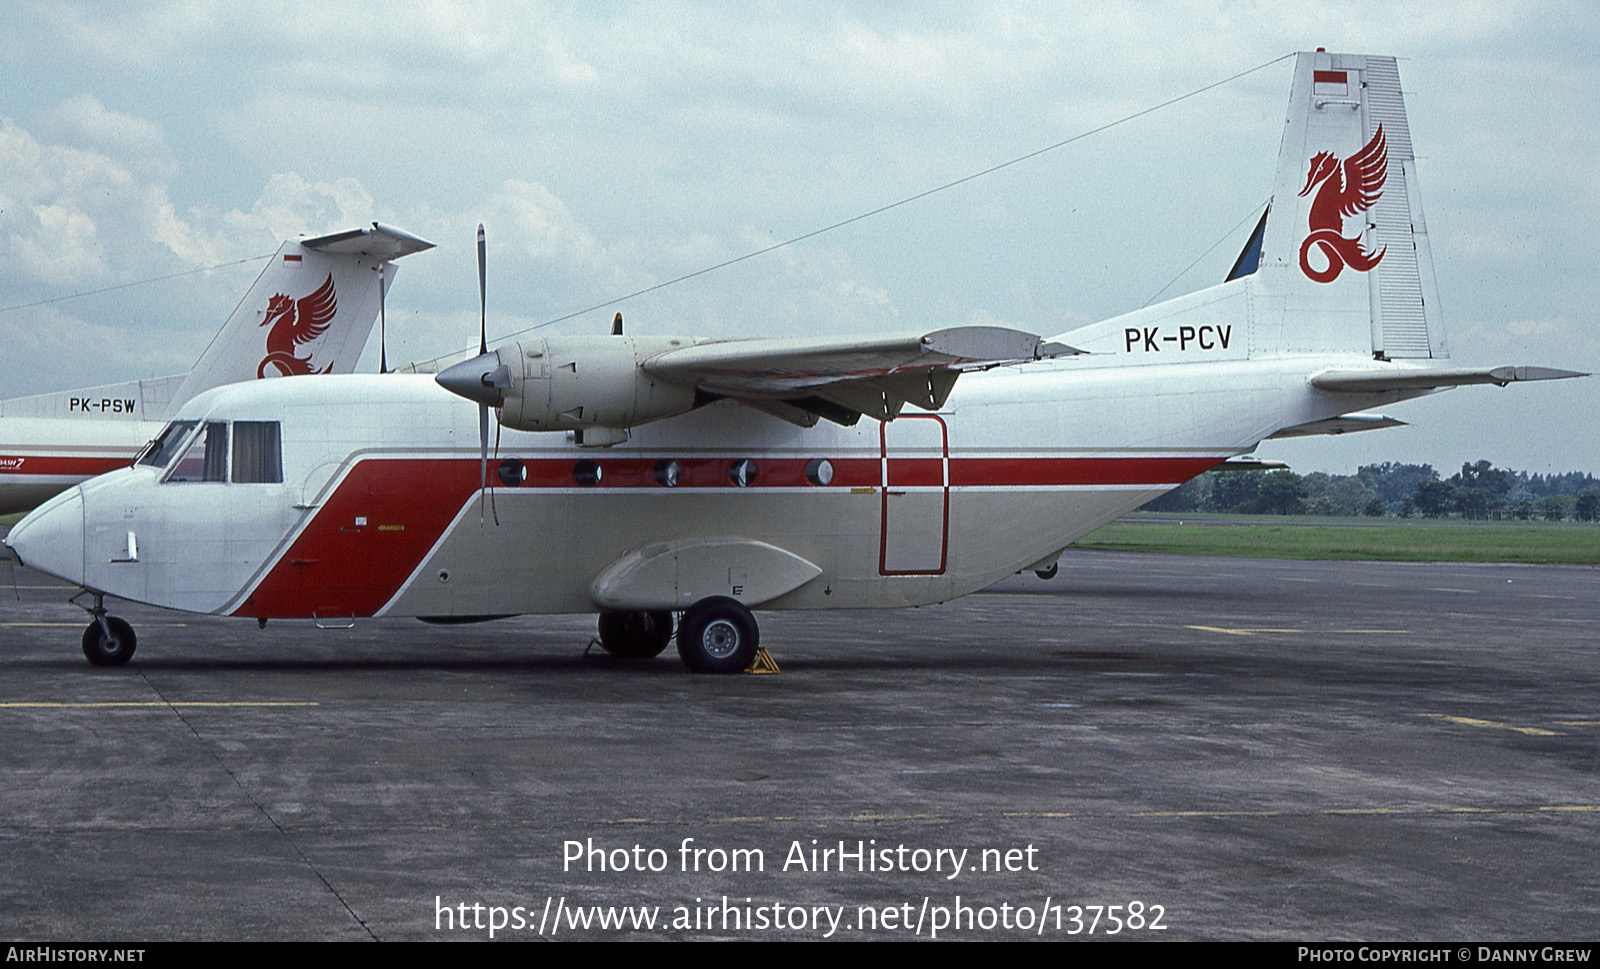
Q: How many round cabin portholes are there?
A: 5